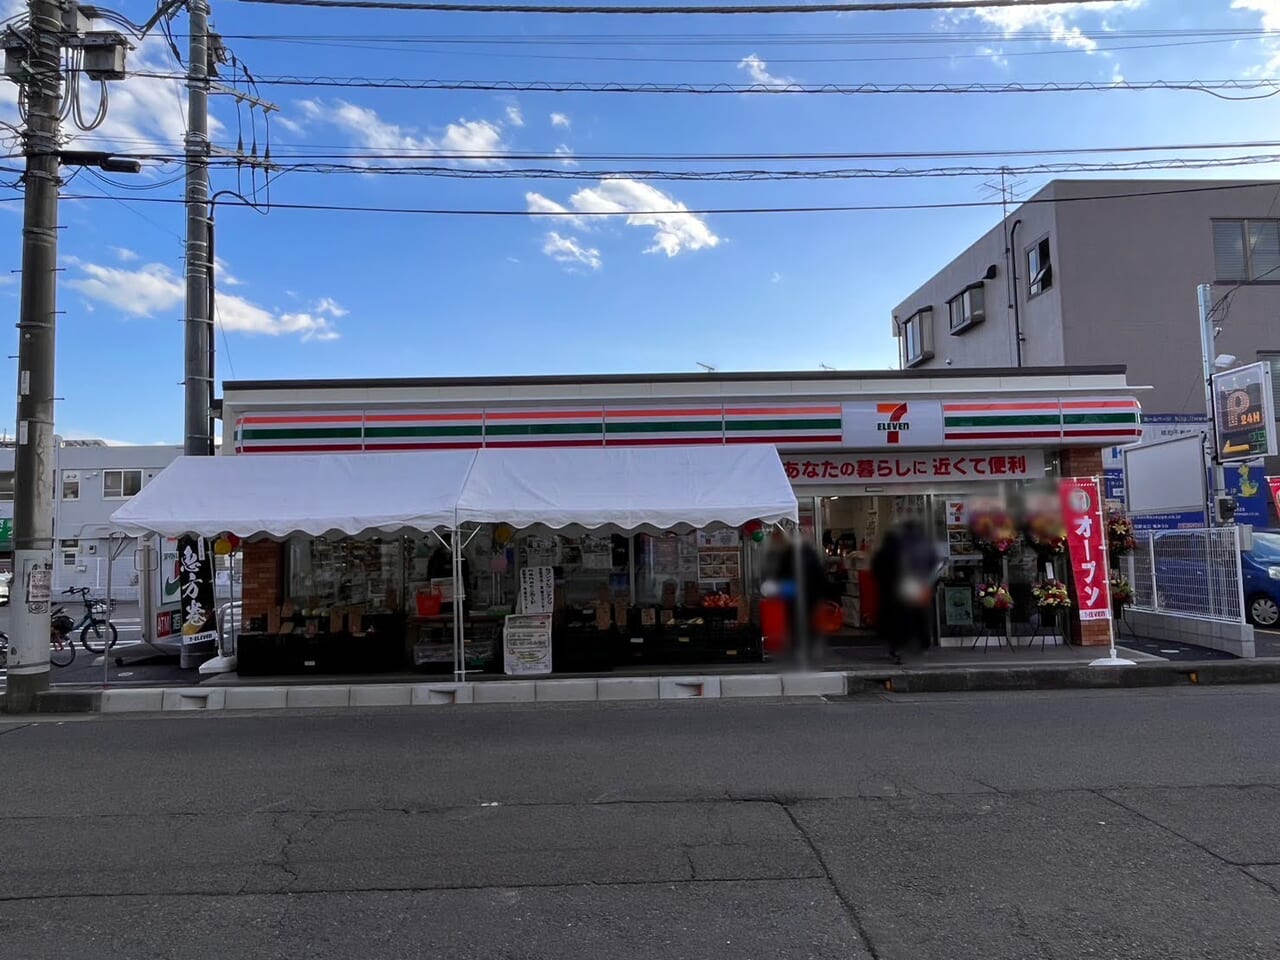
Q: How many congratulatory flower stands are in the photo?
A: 3